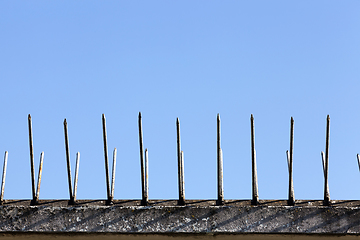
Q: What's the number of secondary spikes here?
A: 11